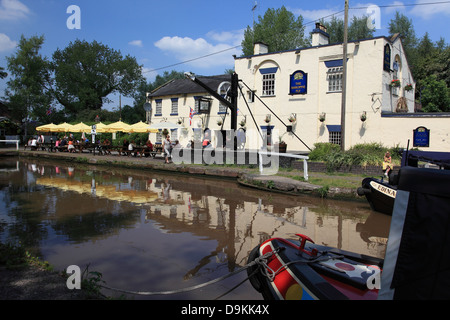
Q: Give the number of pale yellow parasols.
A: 6